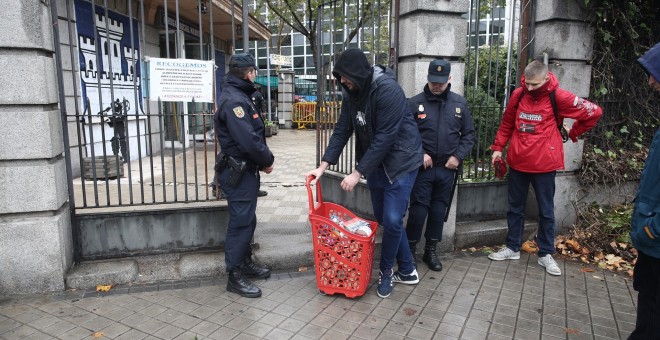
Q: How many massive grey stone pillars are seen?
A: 3